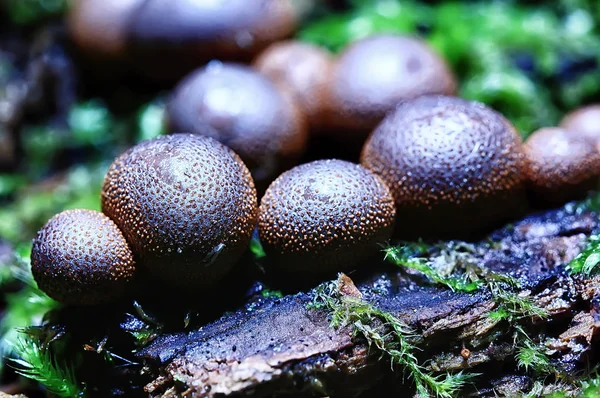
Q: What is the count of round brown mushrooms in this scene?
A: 11